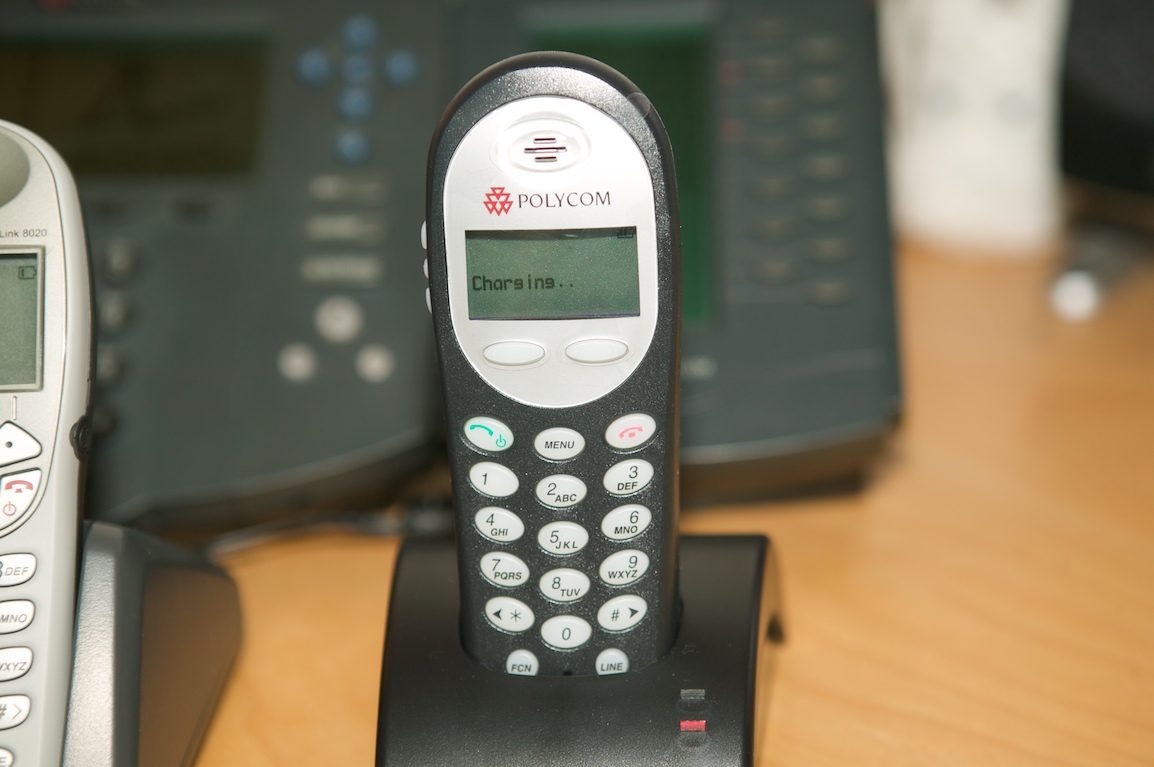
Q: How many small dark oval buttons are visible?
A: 14